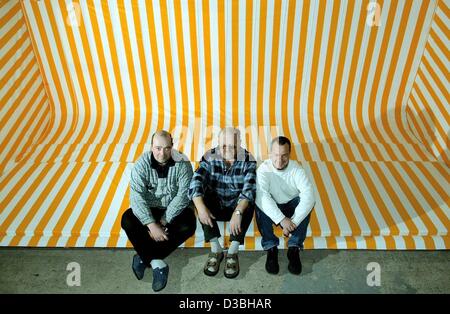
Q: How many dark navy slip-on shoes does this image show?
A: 2